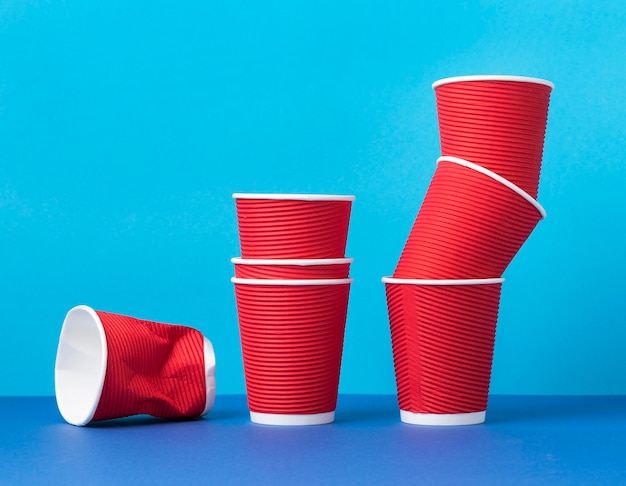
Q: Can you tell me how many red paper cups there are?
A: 7